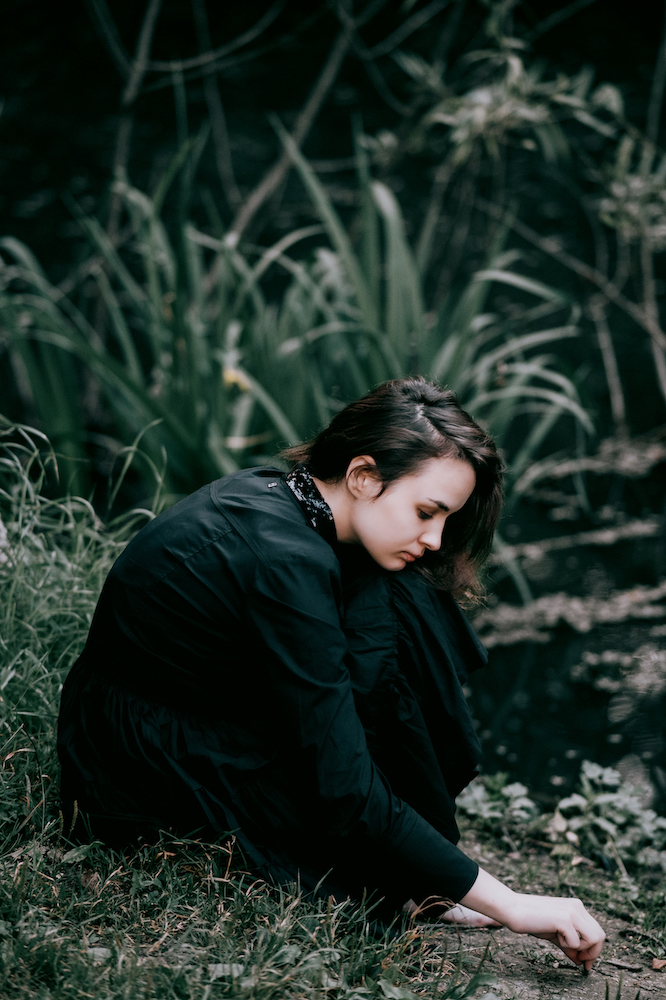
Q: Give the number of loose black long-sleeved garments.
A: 1